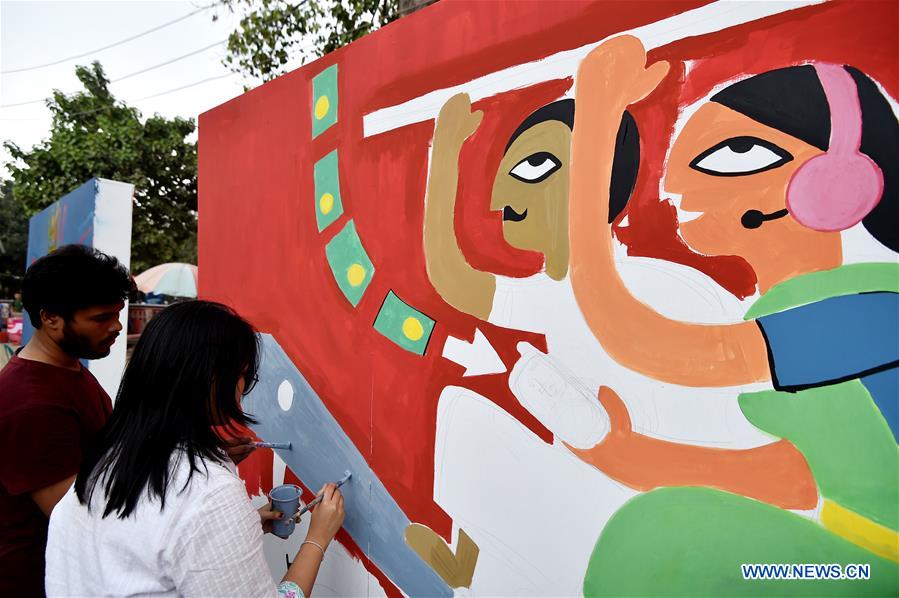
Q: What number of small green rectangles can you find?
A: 4